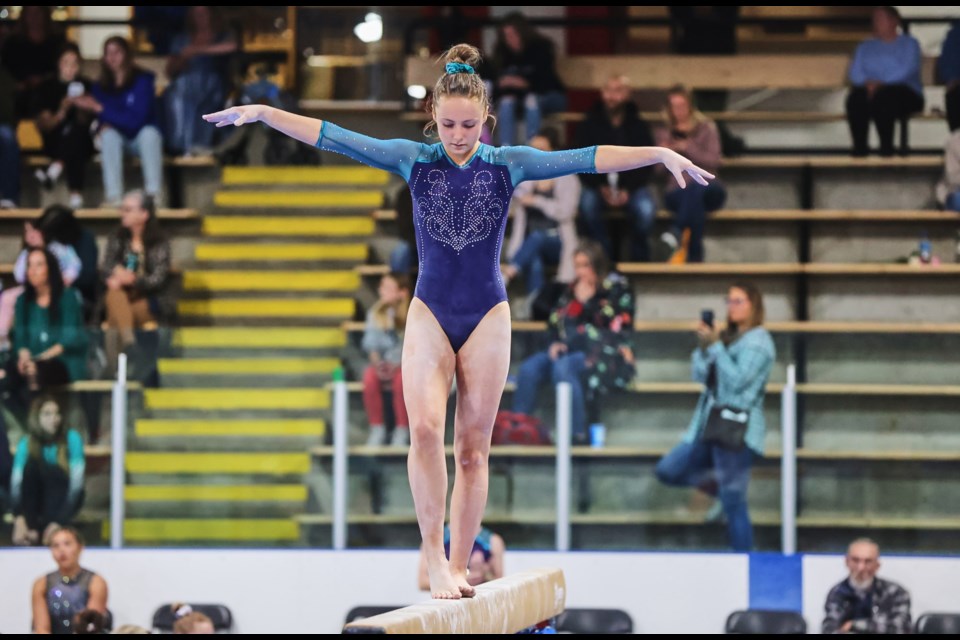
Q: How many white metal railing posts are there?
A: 4